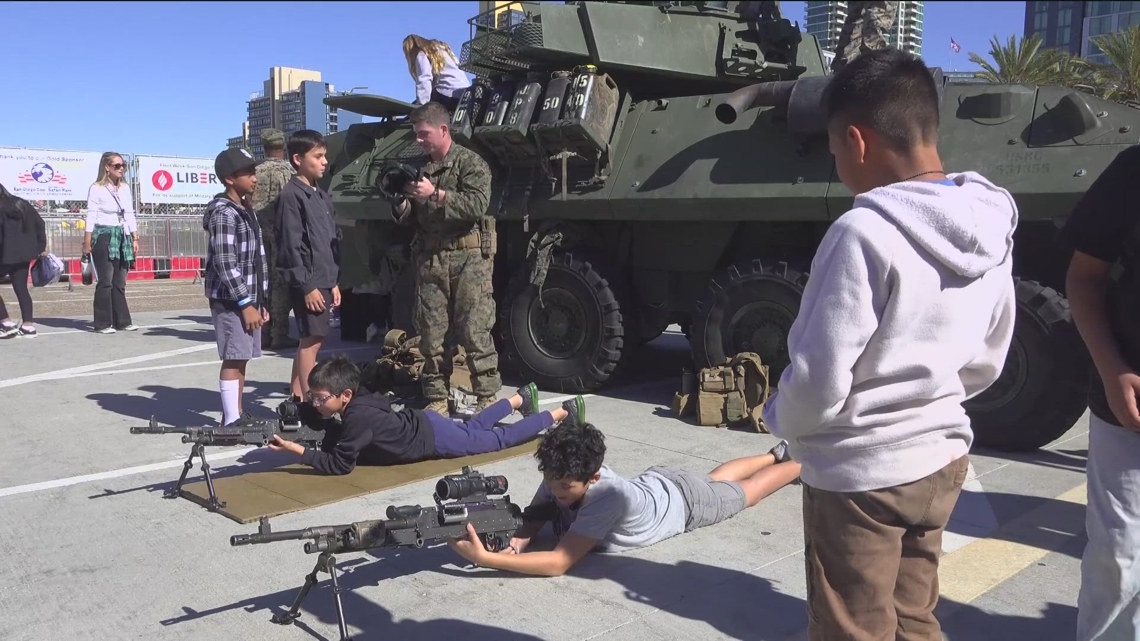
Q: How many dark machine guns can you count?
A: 2